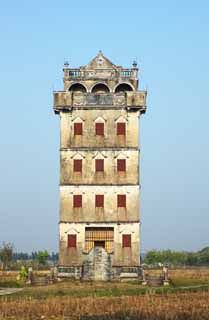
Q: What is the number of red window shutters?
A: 11